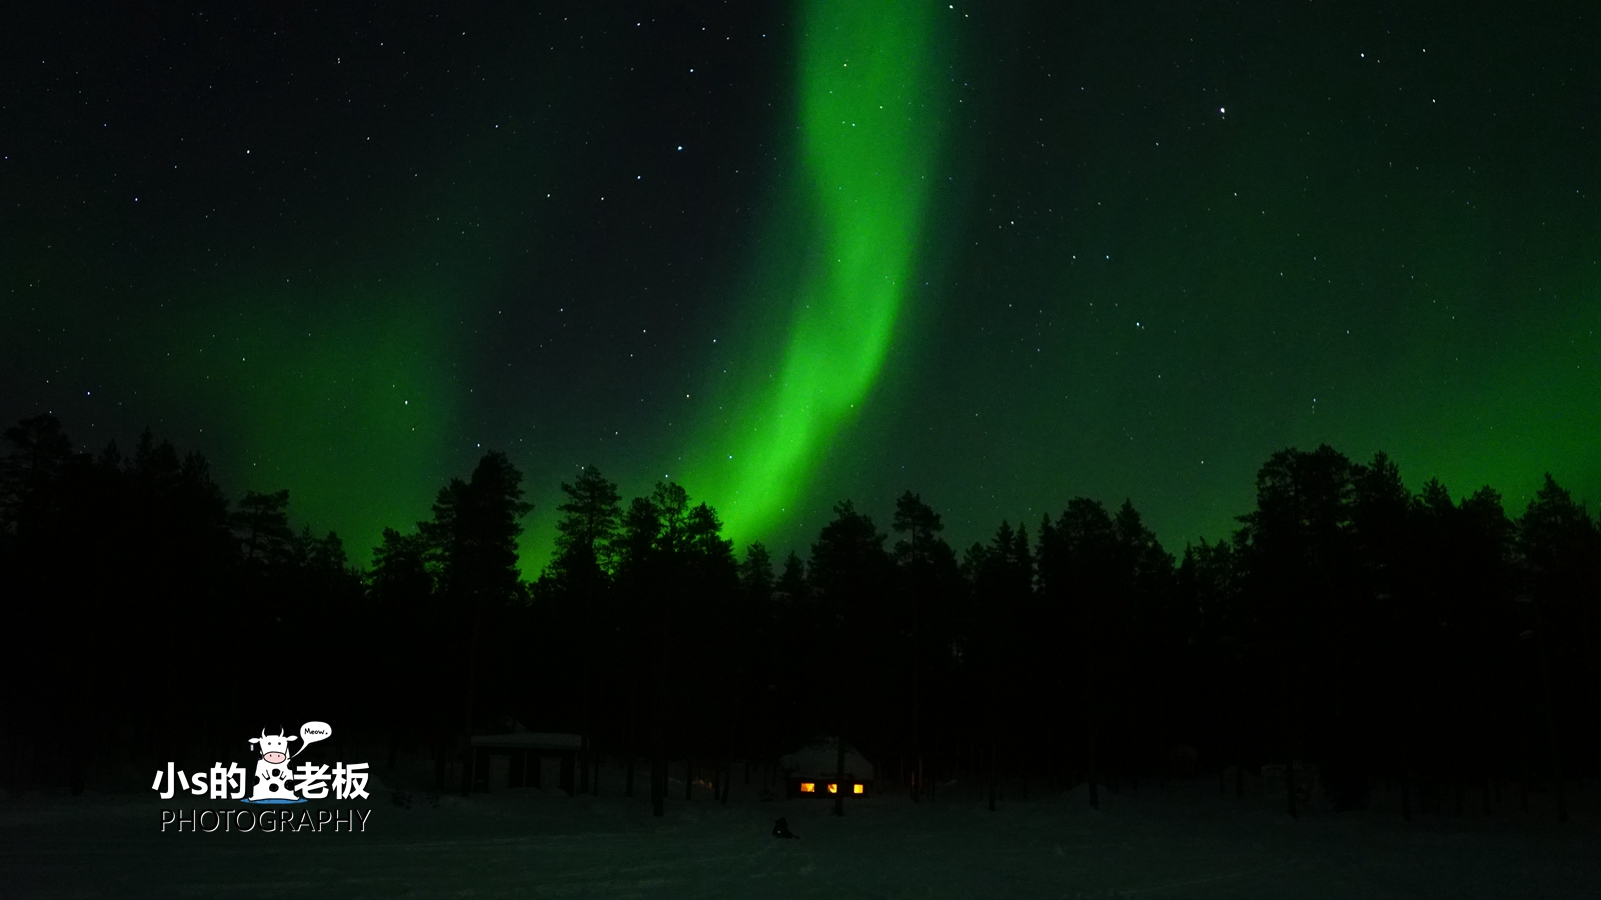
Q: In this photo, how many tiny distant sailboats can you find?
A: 0